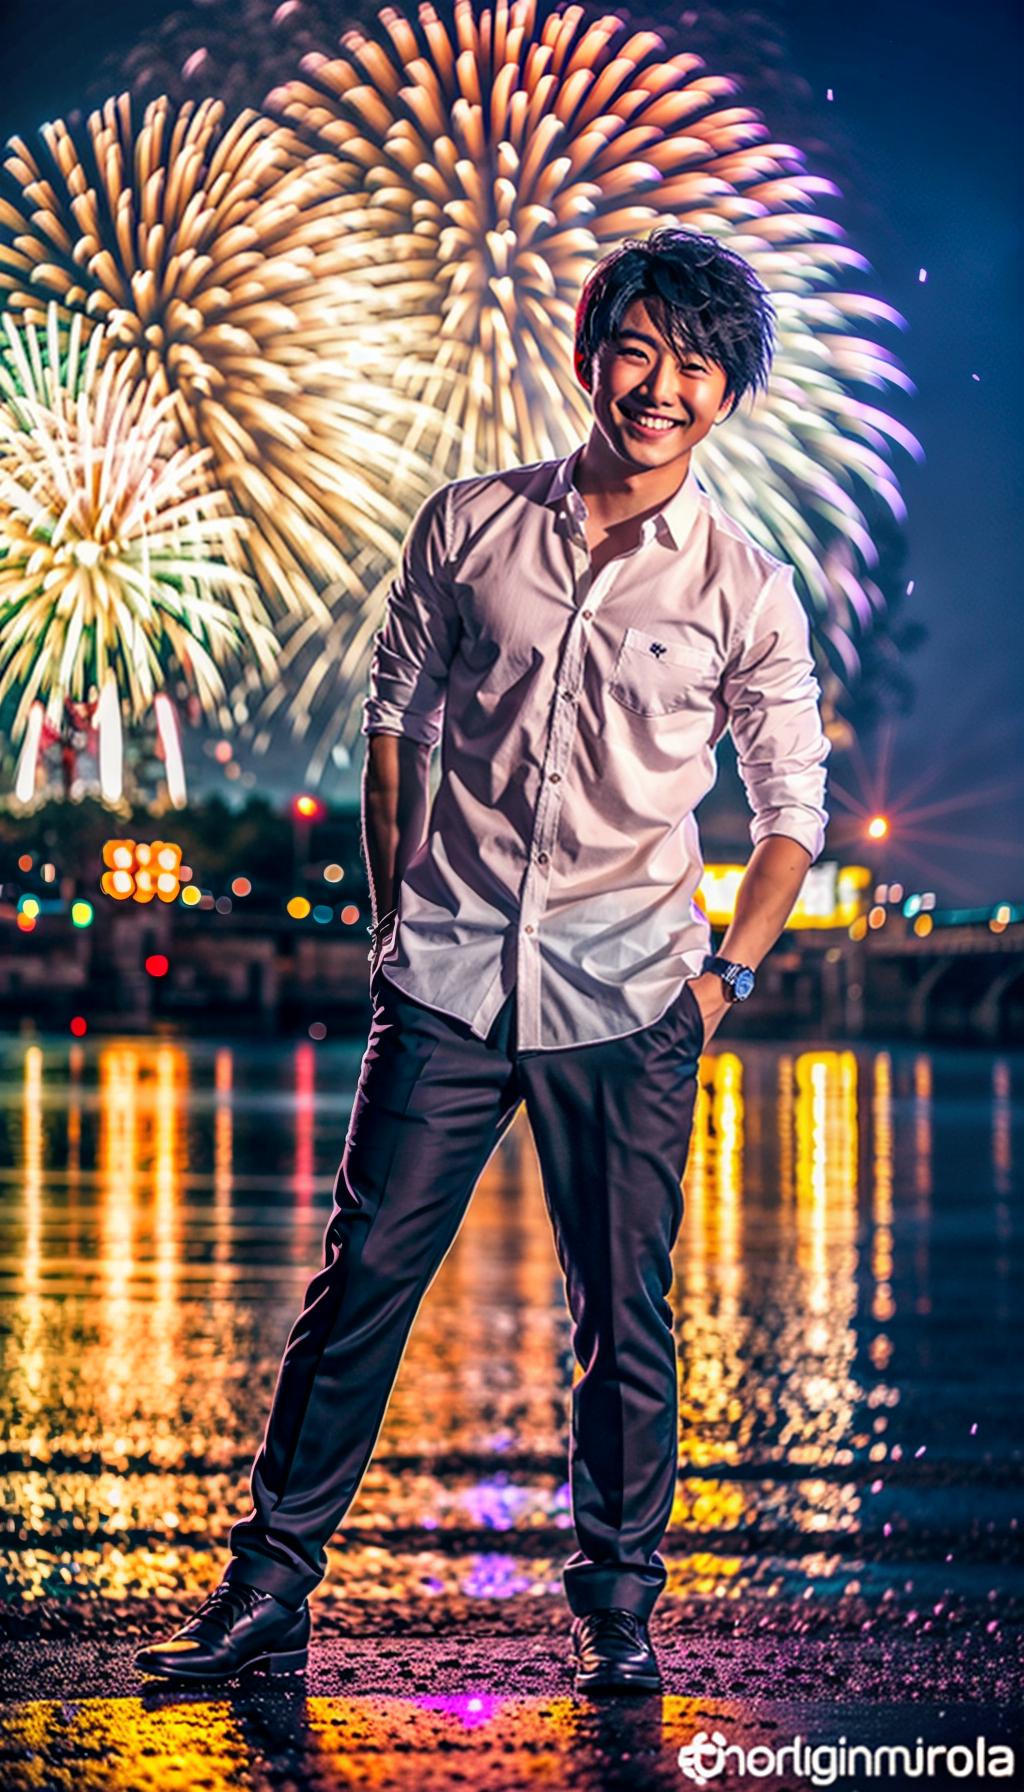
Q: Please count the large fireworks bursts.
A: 3